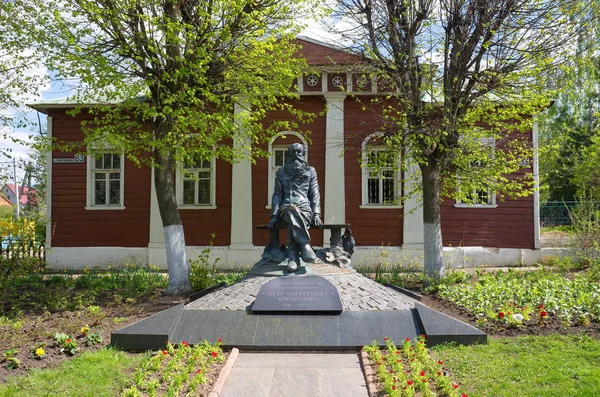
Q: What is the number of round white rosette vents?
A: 3